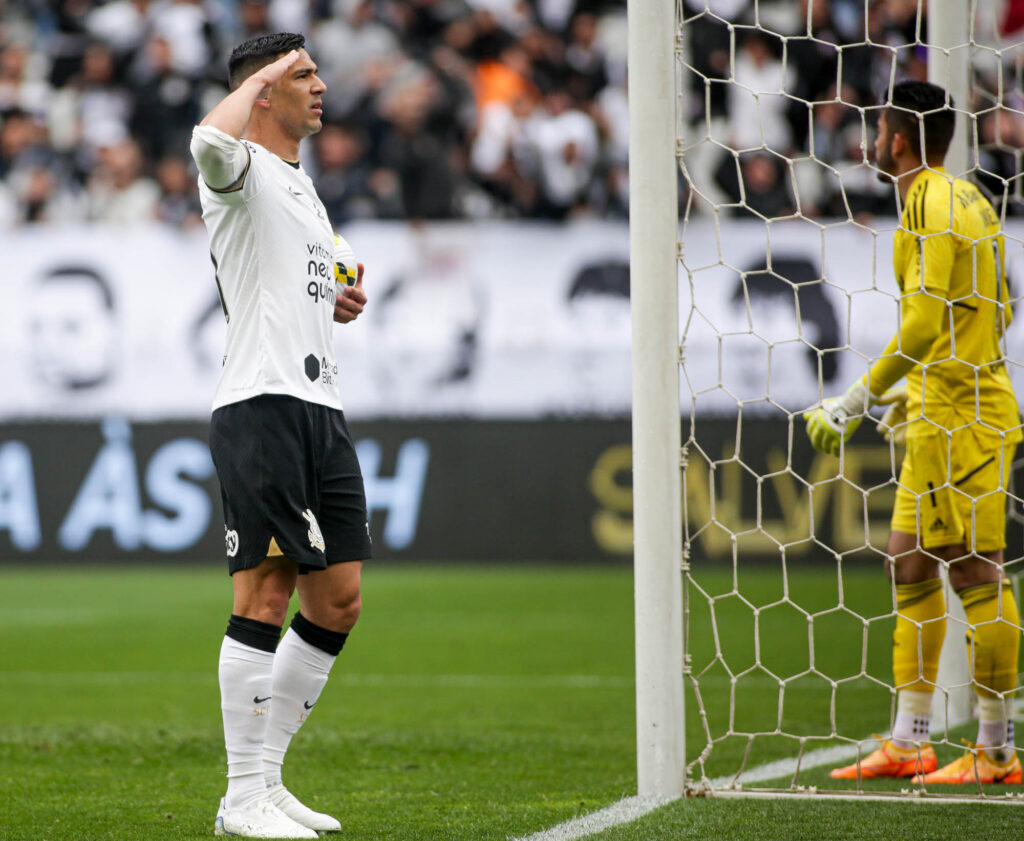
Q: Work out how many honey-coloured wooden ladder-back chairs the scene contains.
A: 0